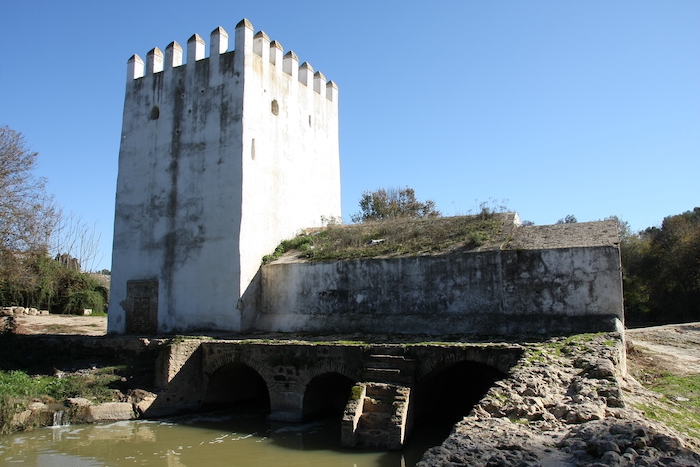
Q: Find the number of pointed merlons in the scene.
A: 12